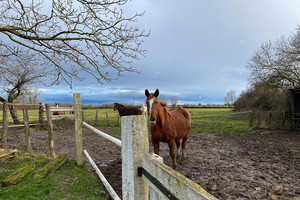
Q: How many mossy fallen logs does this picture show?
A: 2